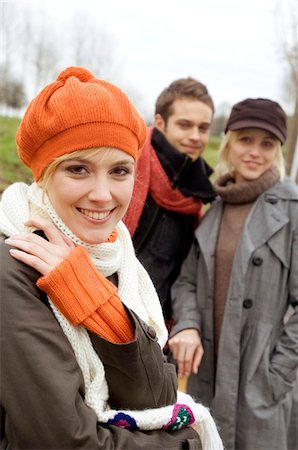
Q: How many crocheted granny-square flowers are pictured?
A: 2